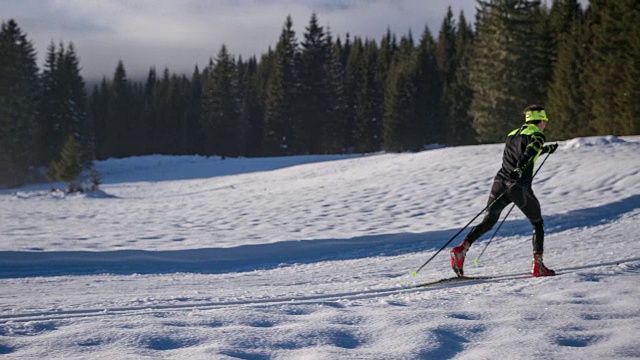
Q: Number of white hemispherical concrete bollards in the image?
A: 0